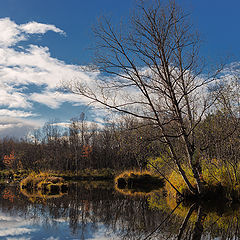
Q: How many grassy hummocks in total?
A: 2